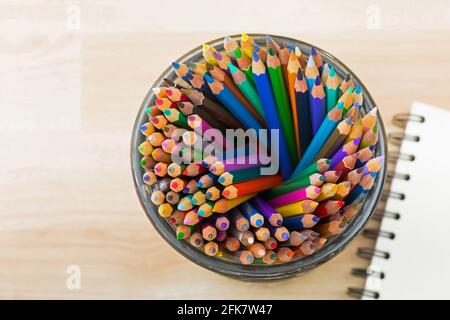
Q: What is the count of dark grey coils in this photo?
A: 10